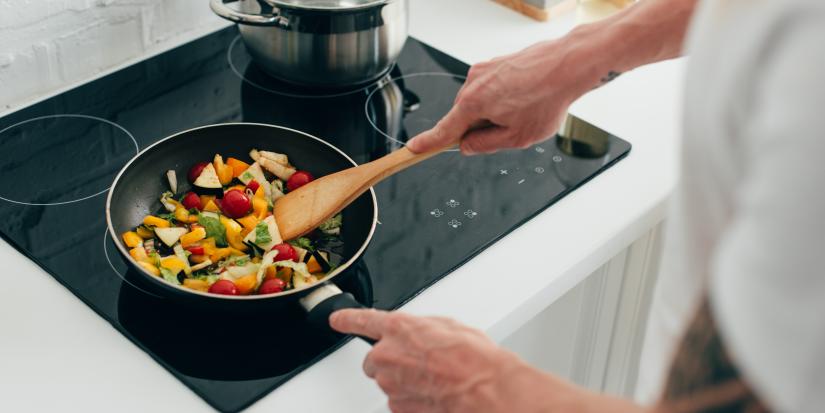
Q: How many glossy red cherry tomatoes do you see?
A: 7